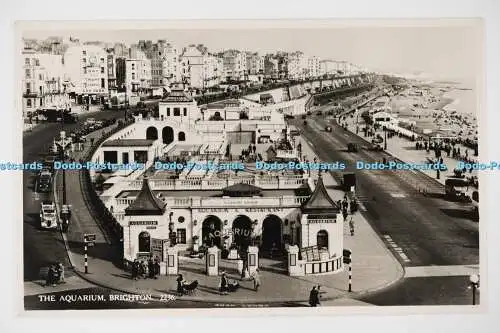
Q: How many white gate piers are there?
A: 4